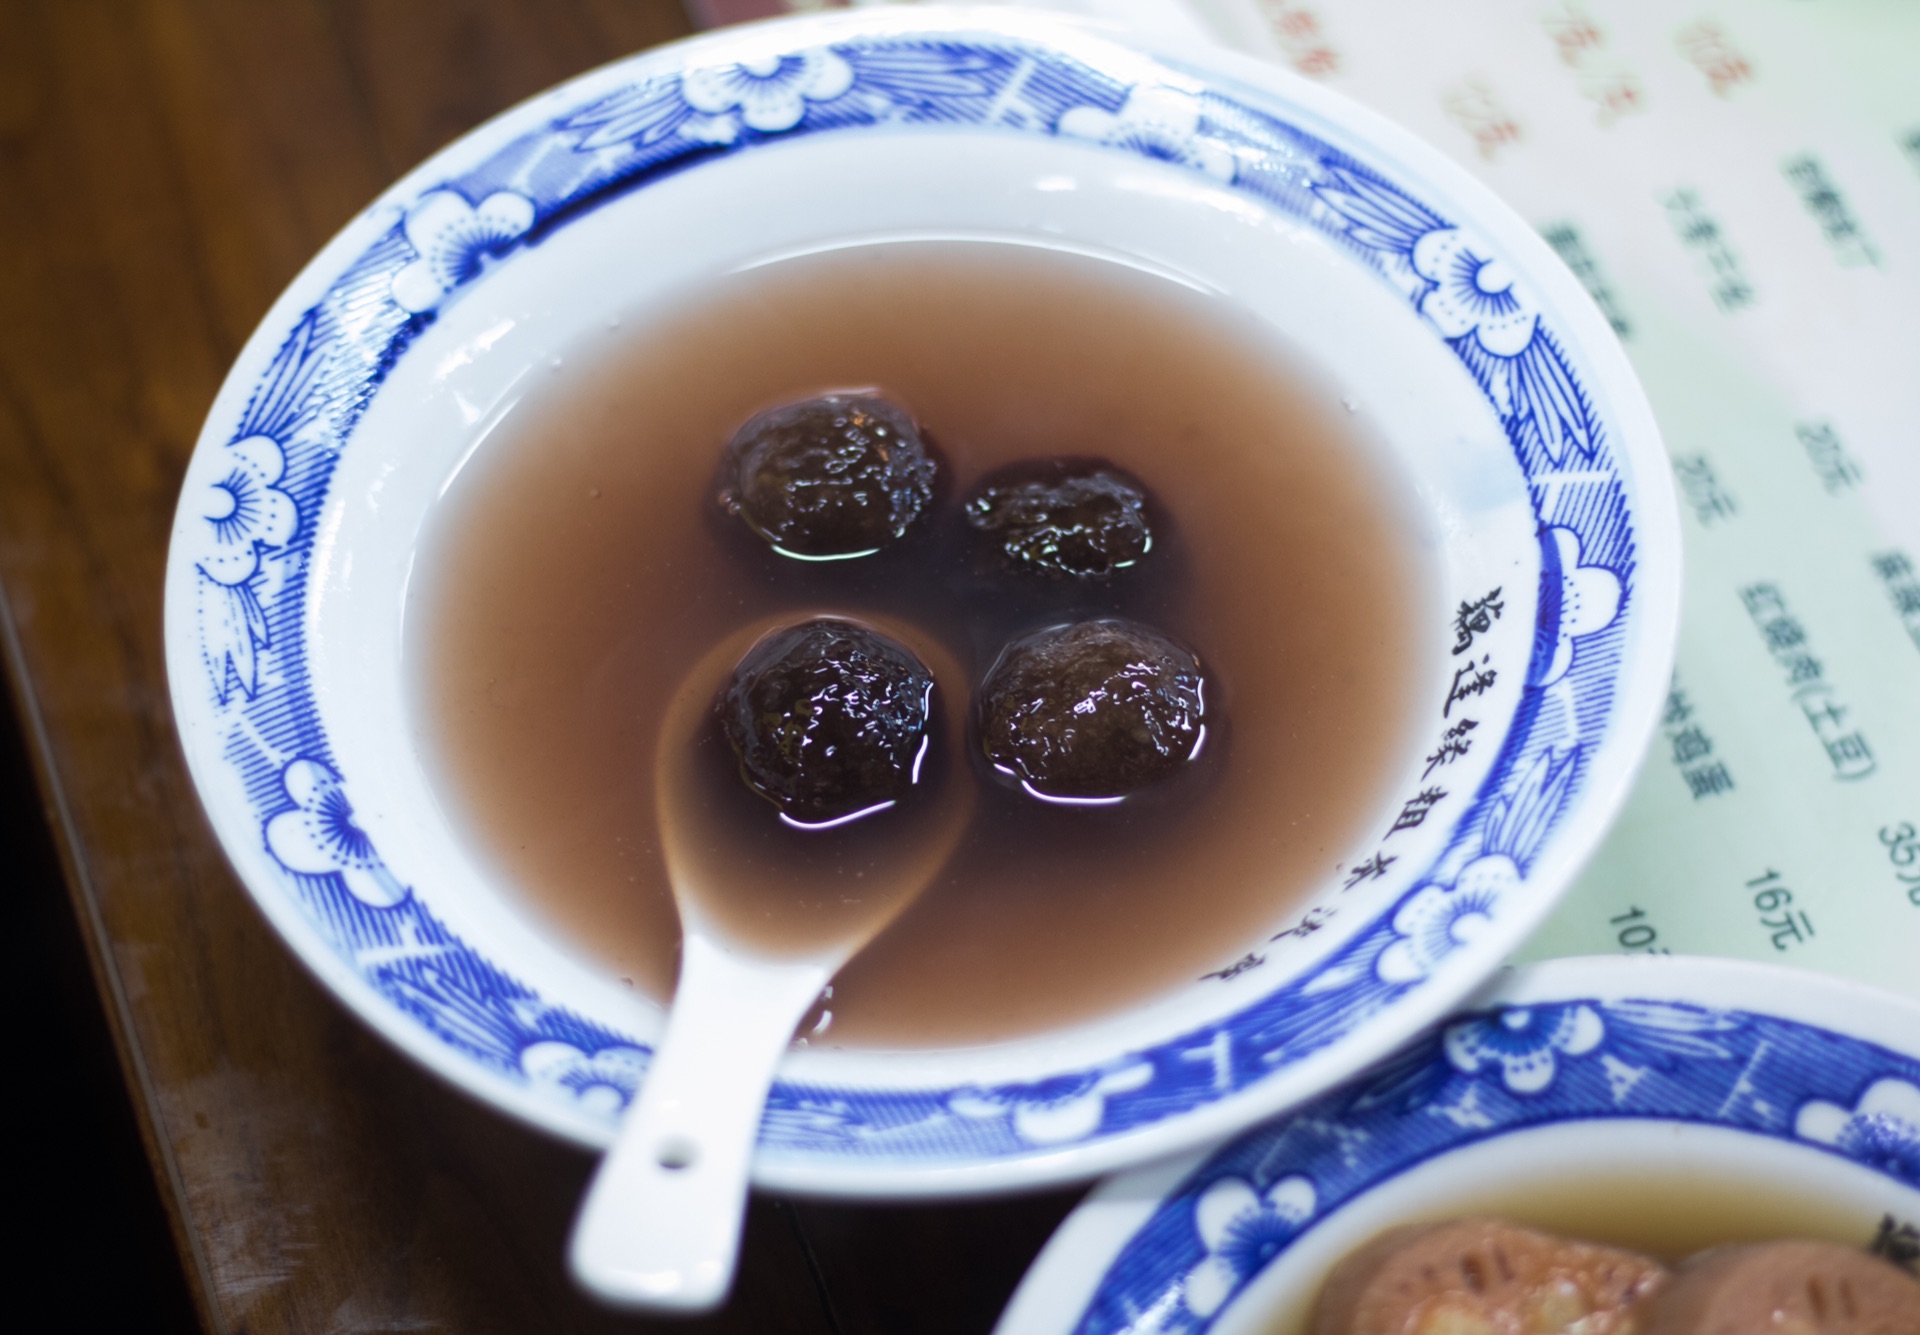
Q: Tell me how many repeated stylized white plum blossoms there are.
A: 13